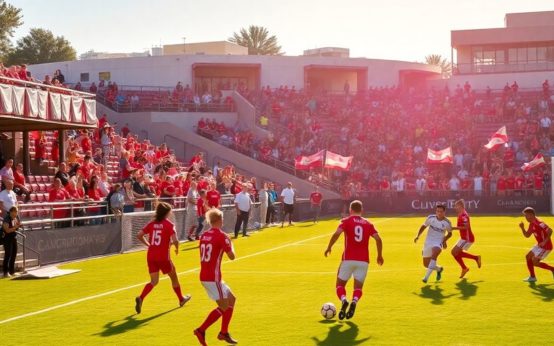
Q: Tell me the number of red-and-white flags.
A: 5